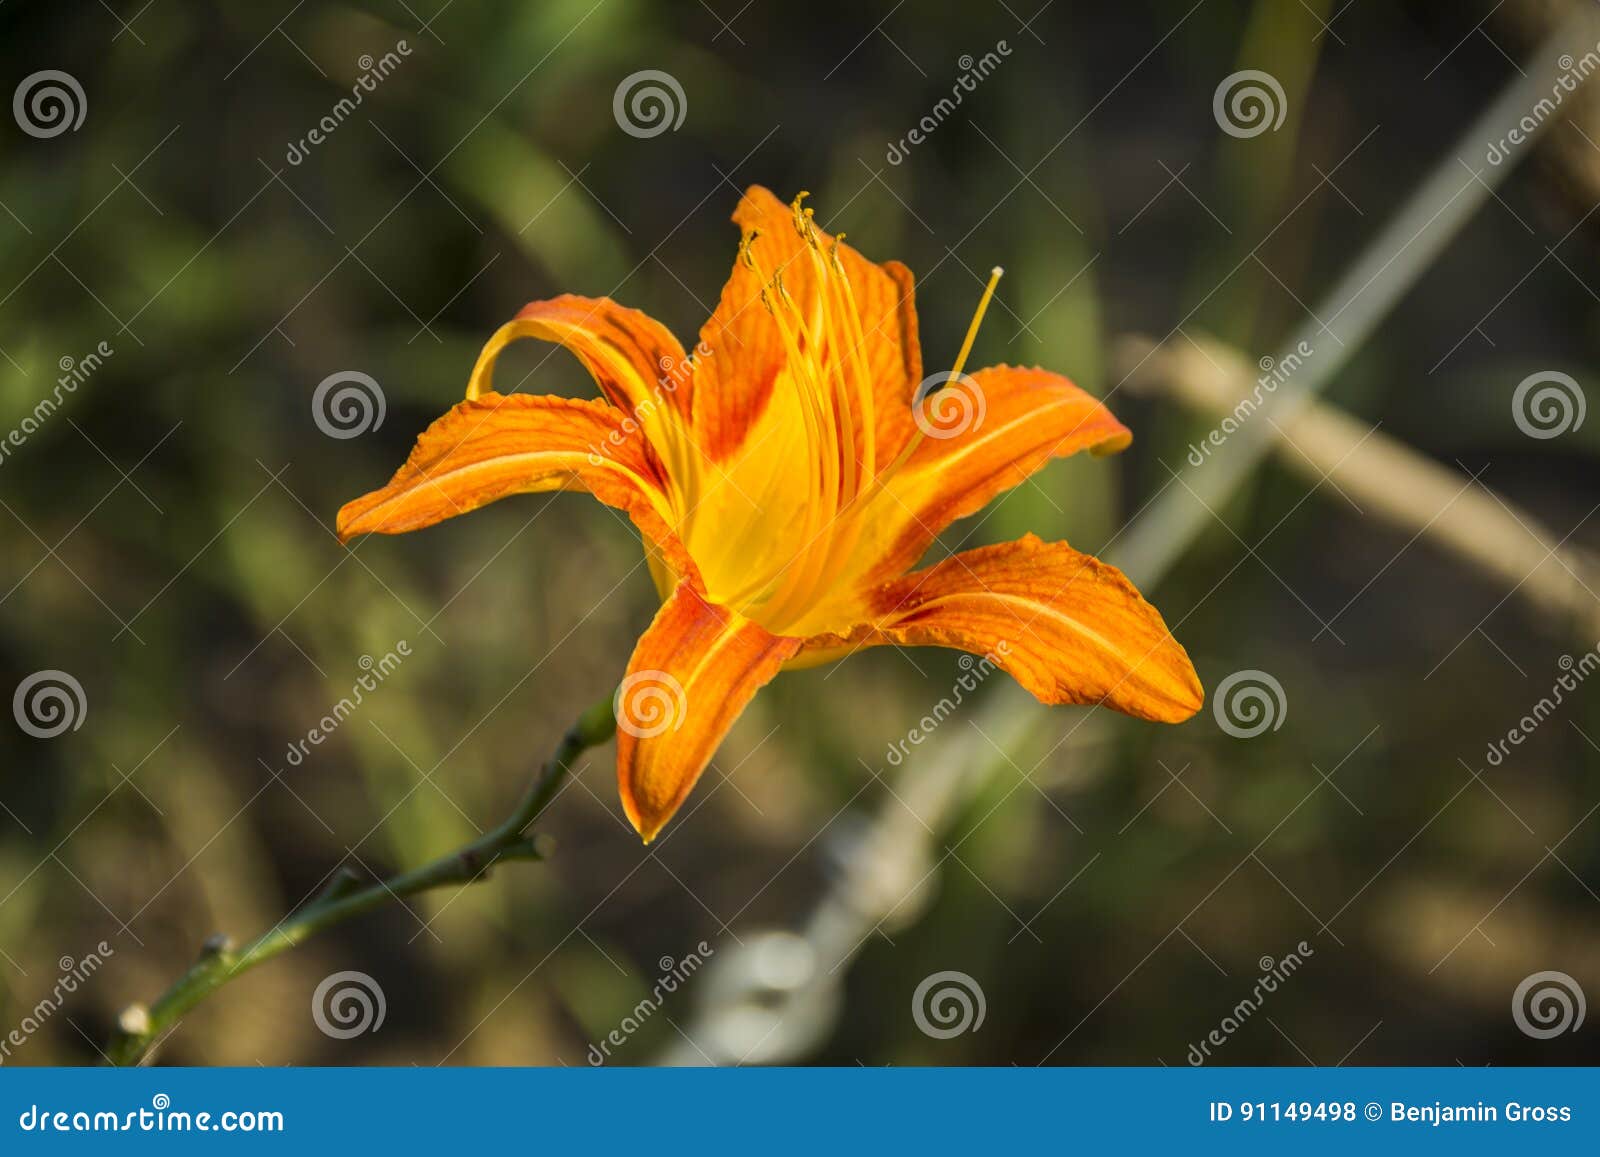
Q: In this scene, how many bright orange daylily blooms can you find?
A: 1